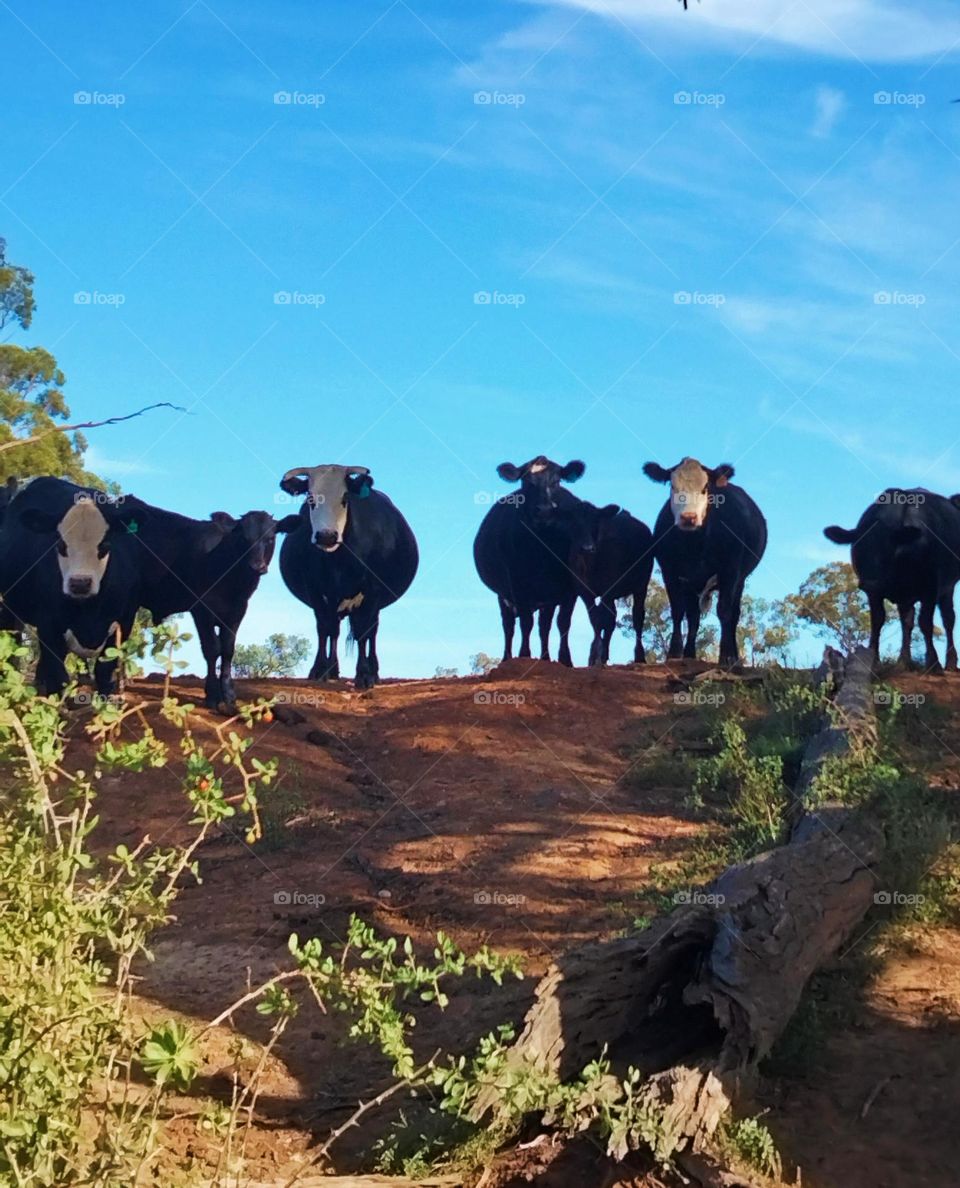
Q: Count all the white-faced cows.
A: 3